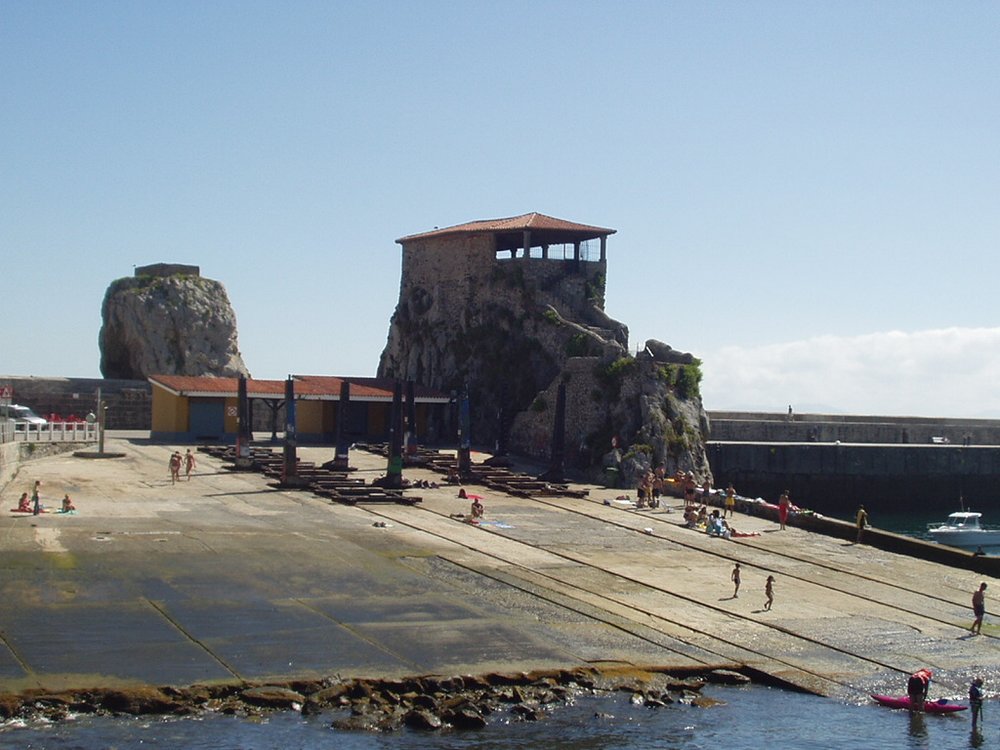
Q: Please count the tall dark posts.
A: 8